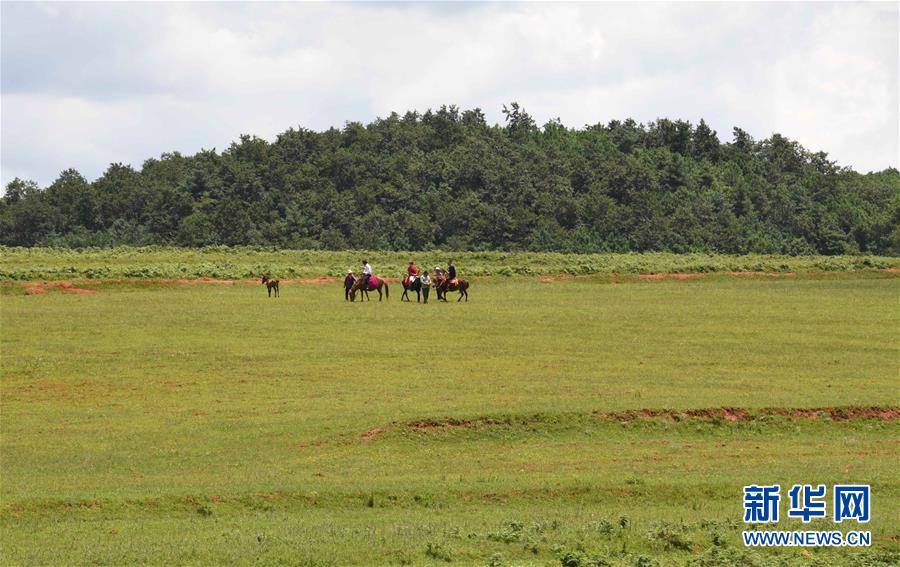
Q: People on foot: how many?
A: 3